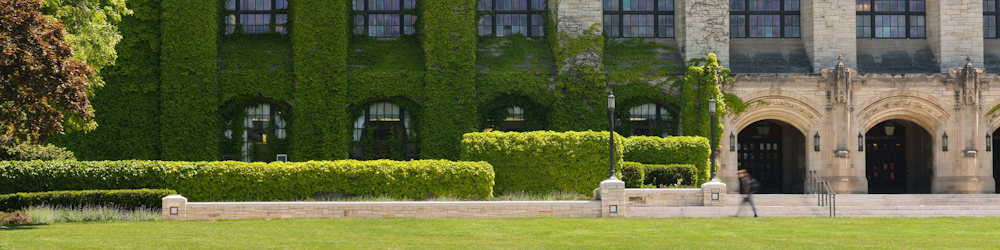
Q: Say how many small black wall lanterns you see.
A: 5